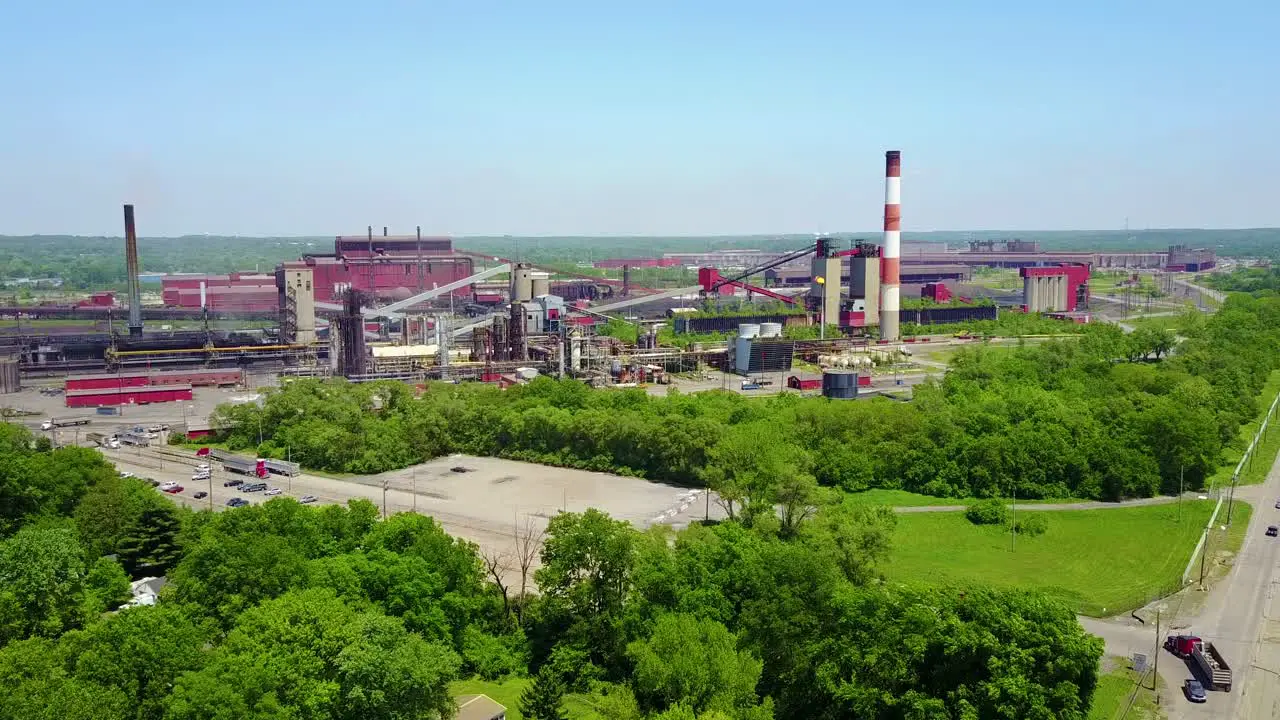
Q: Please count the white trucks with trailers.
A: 2